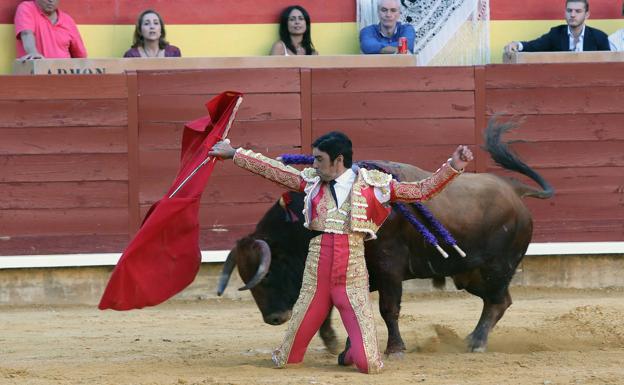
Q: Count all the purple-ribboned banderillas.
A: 3